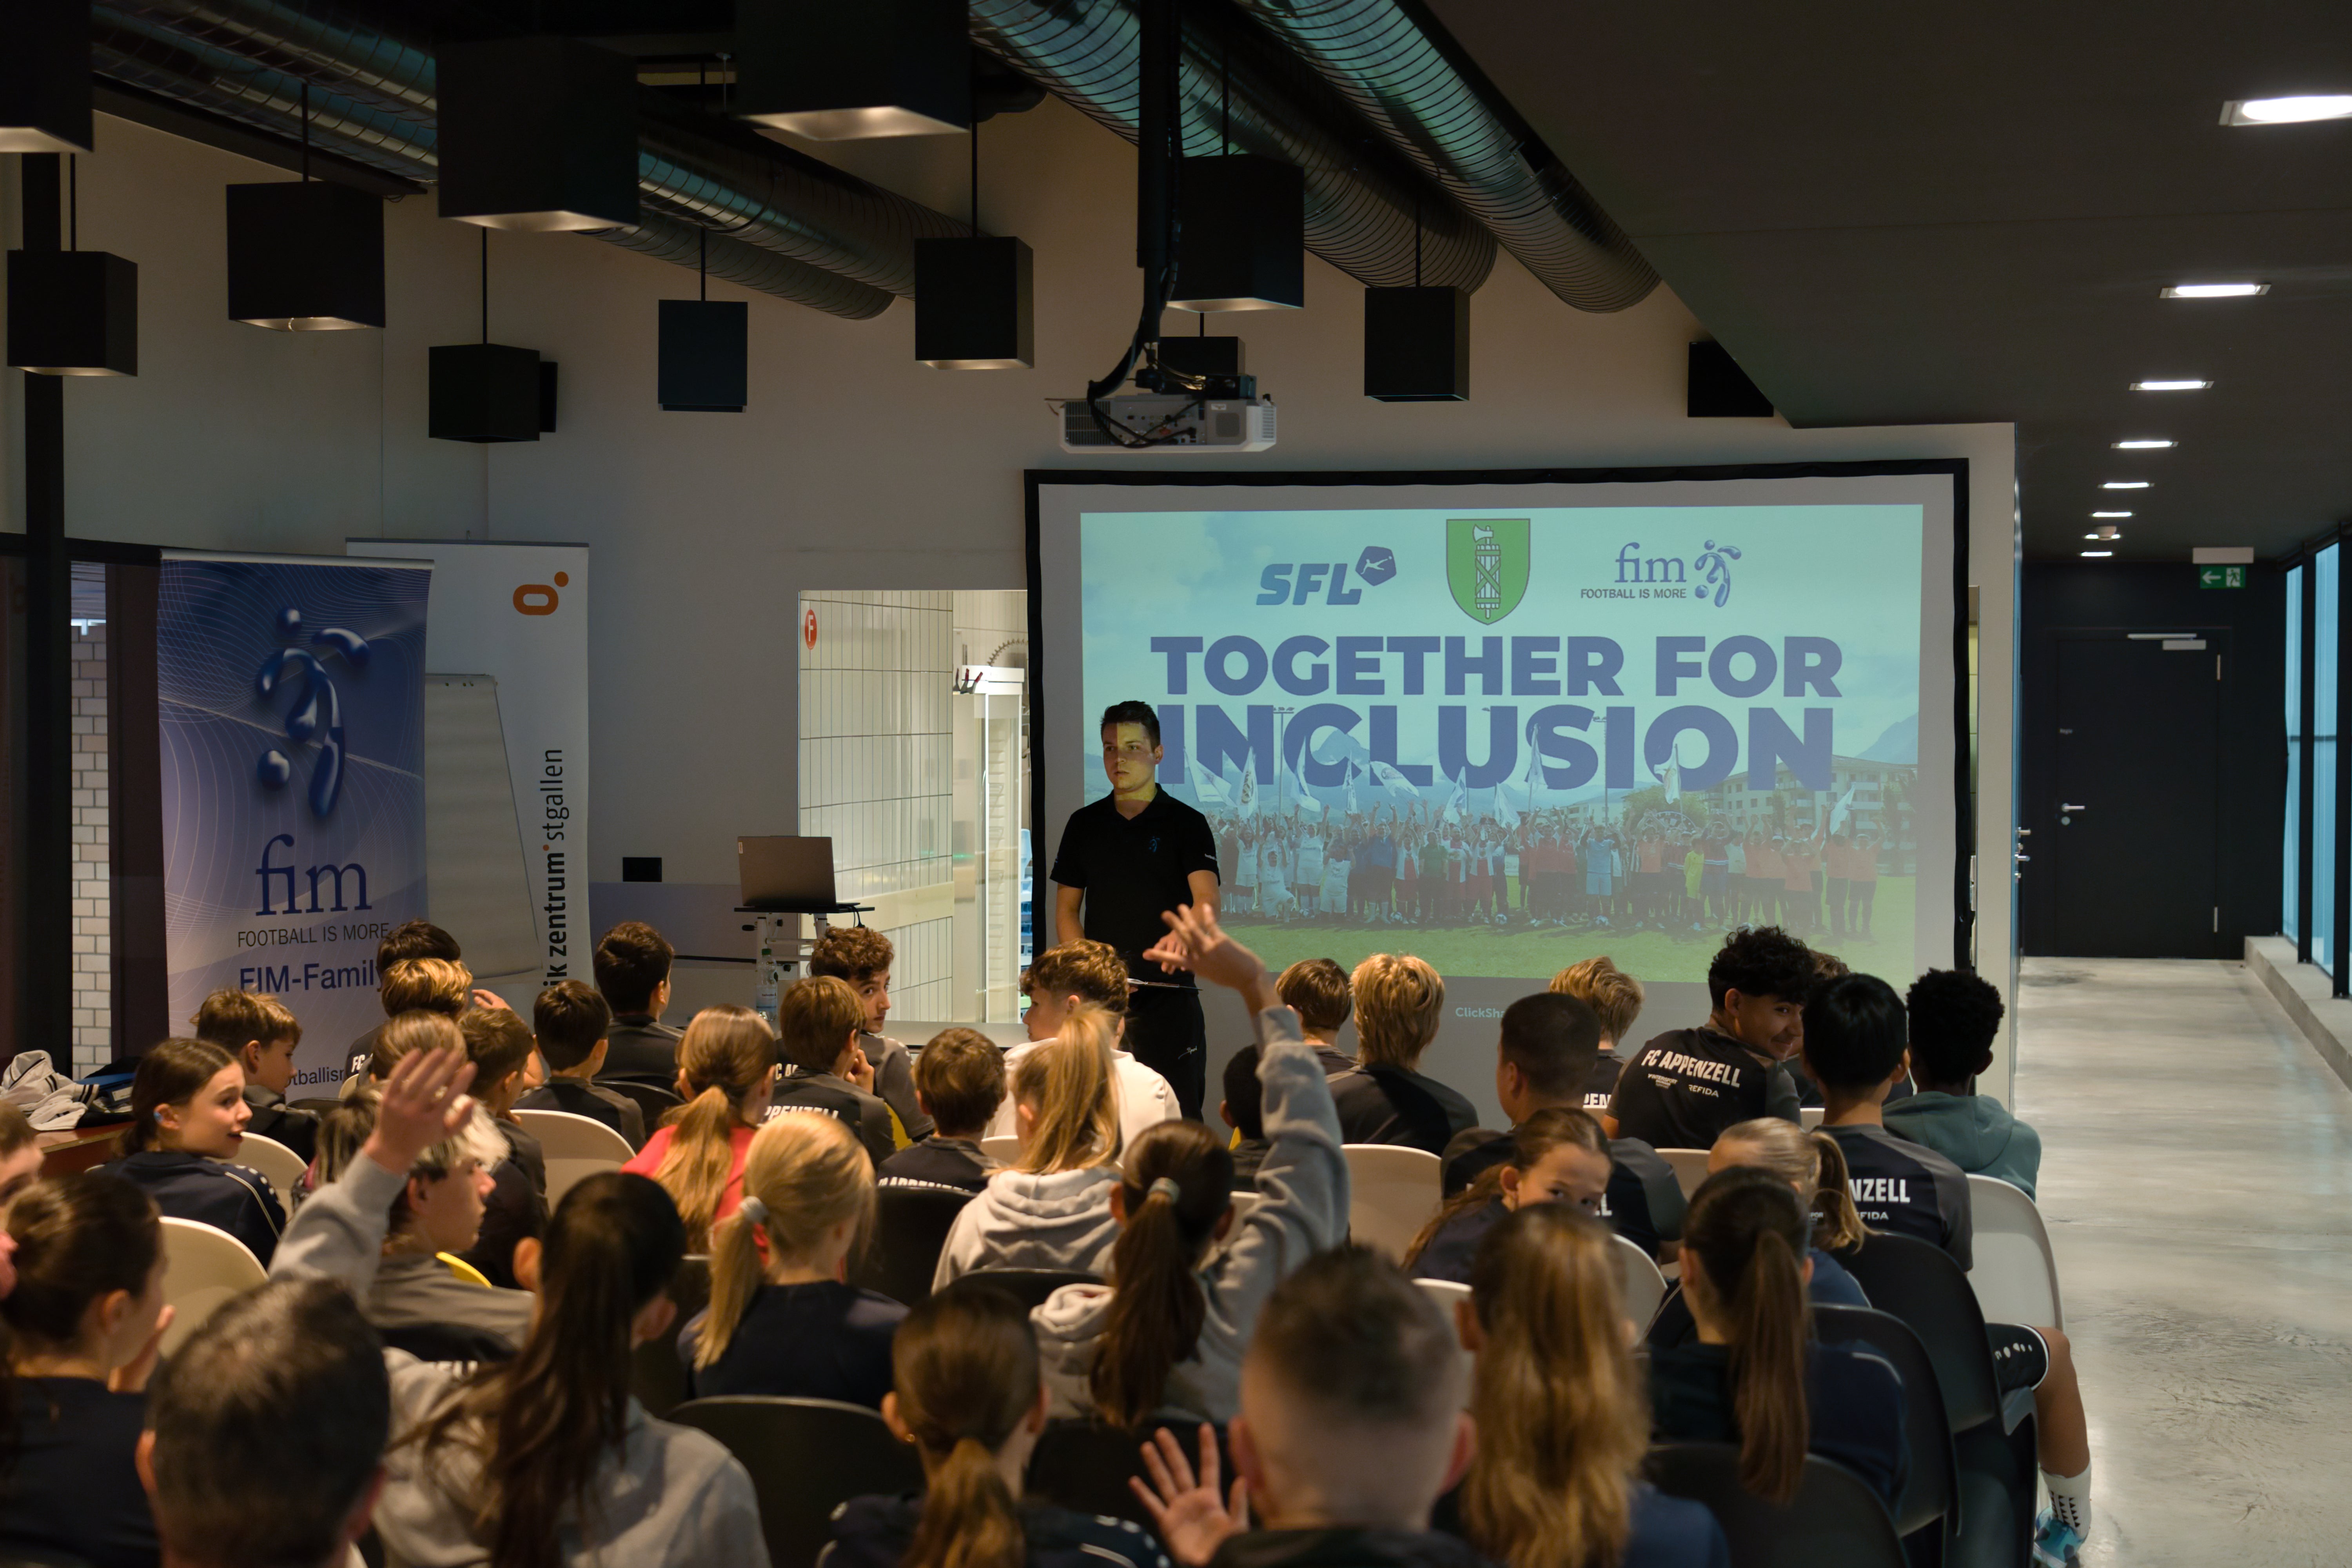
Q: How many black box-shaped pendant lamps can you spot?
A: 11